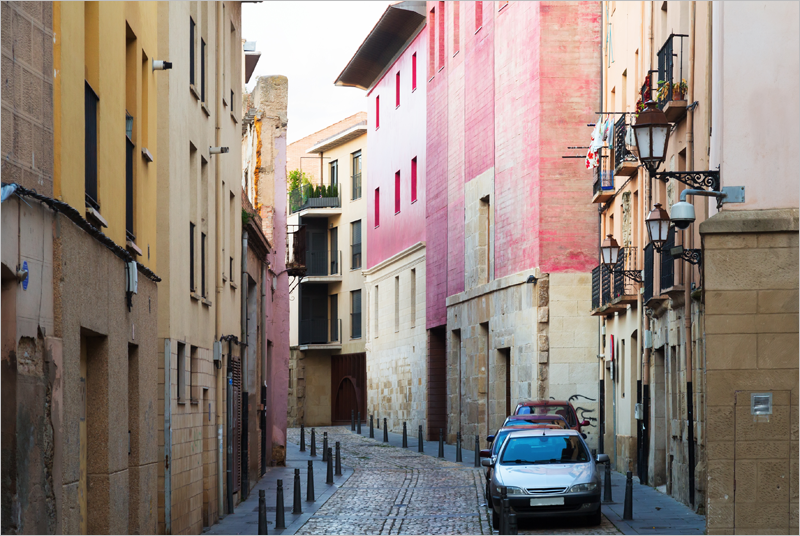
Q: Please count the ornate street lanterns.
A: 3